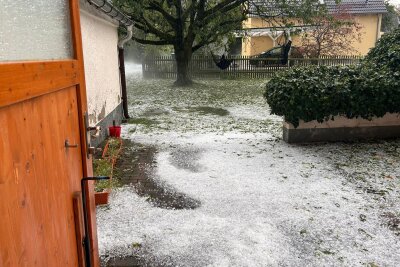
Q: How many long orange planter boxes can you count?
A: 2